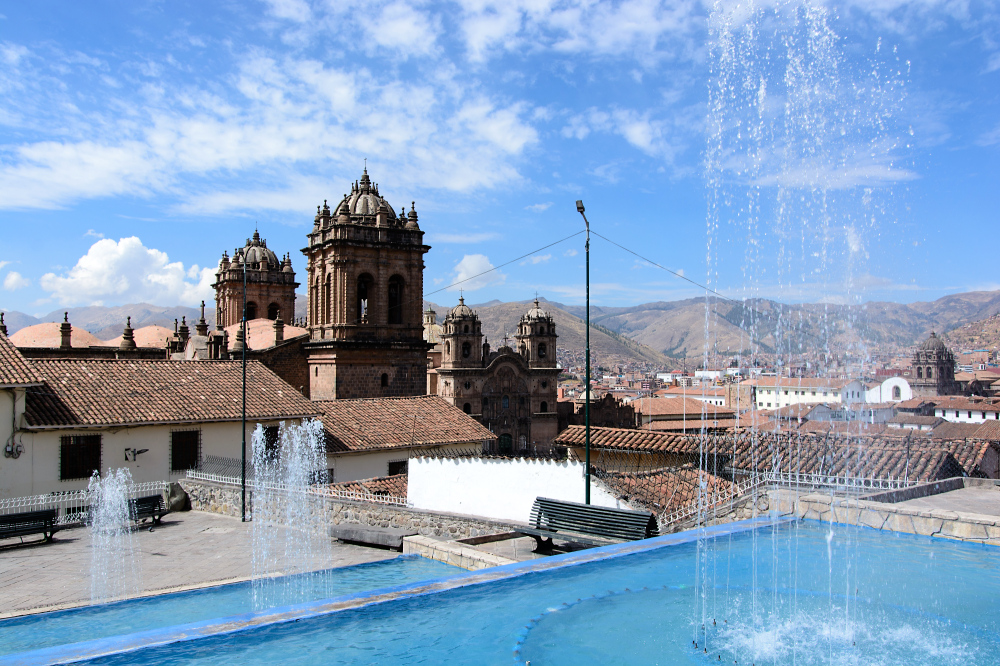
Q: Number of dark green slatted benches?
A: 3